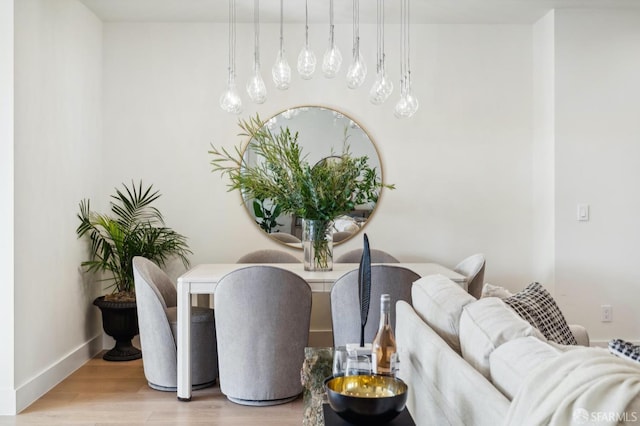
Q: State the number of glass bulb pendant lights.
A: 8